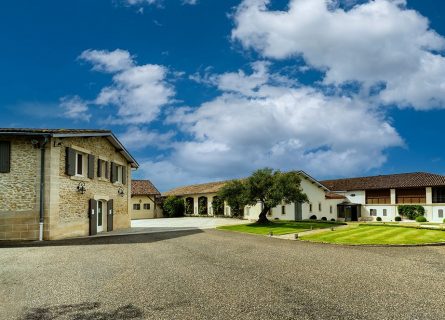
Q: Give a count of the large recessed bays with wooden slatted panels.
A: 2